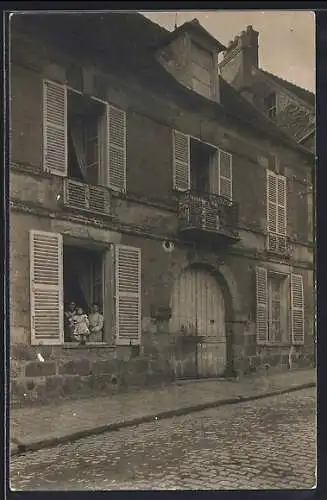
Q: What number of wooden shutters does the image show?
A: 10